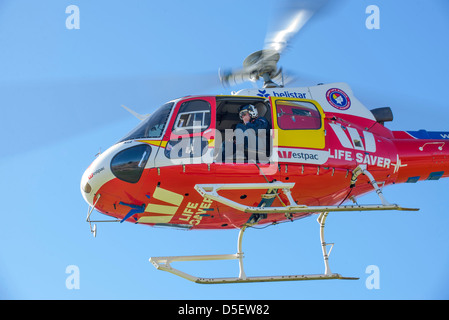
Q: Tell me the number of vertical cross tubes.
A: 4